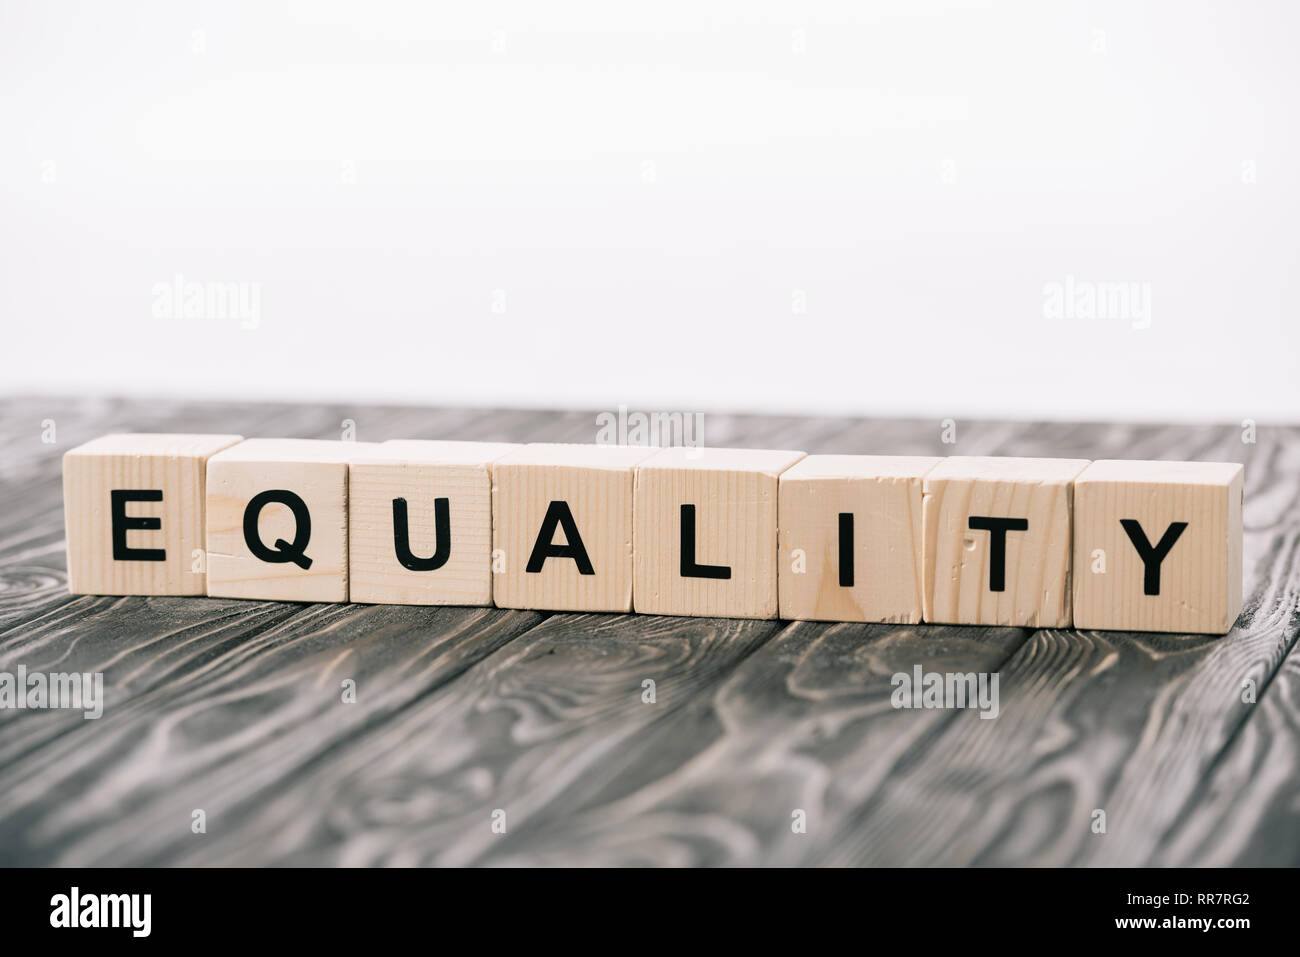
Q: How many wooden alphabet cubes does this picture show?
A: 8